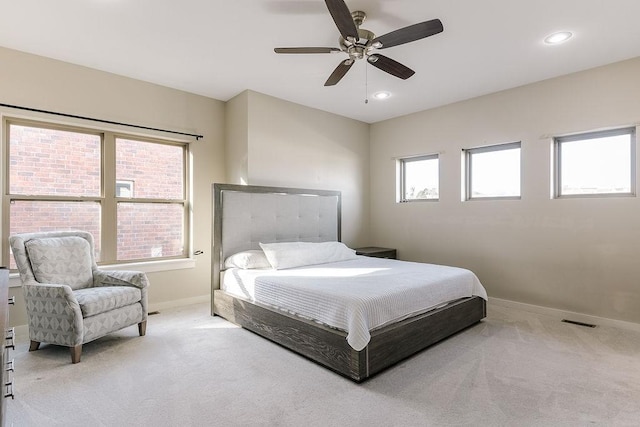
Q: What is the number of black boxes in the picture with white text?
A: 0